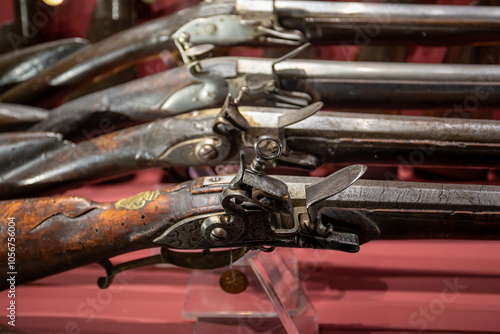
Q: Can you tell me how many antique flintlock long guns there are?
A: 4